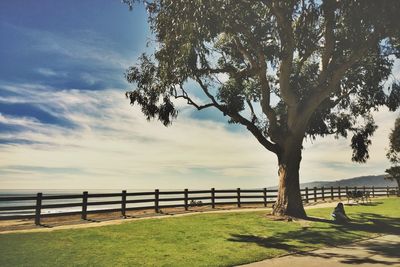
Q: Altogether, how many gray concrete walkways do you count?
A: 1